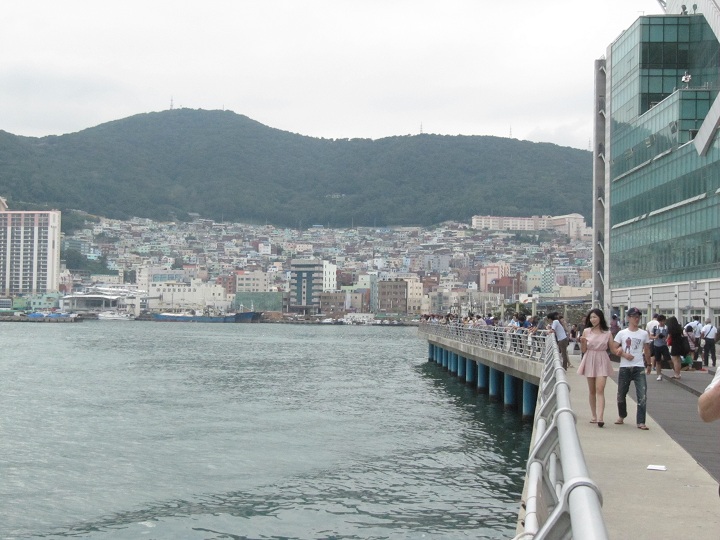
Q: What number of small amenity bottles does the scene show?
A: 0